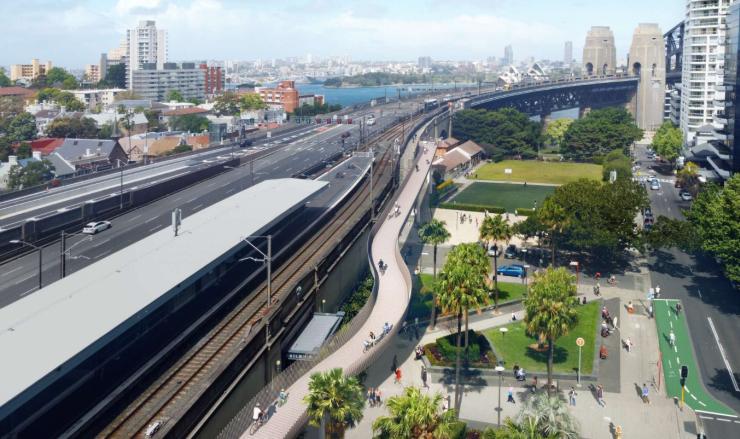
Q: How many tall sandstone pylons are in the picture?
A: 2